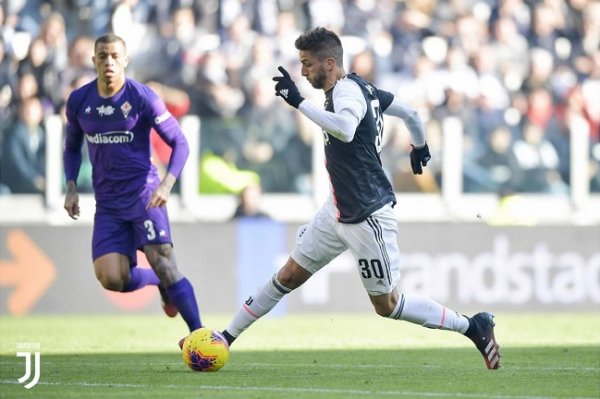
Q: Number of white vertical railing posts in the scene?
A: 5